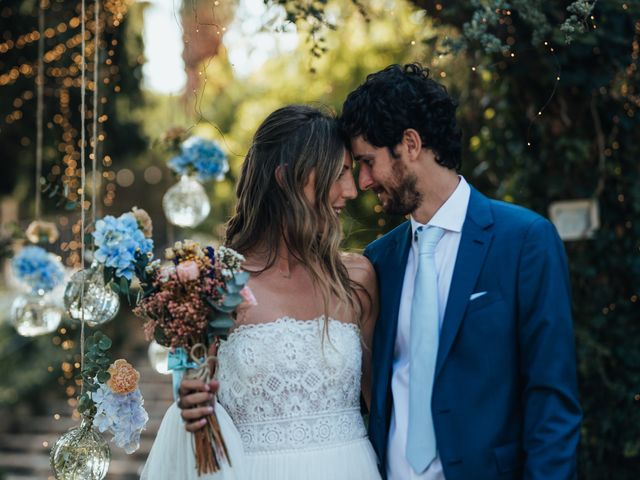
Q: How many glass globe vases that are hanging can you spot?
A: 5